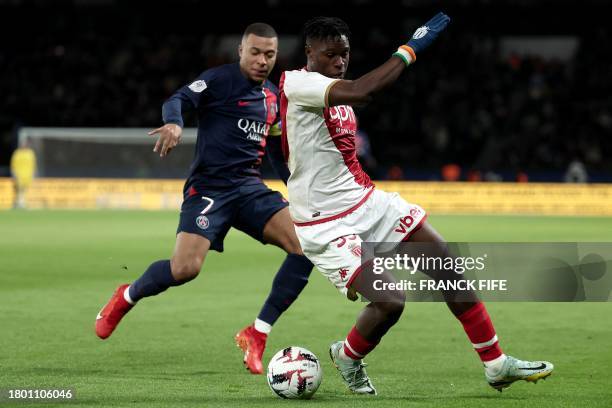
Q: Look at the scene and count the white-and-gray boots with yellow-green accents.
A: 2